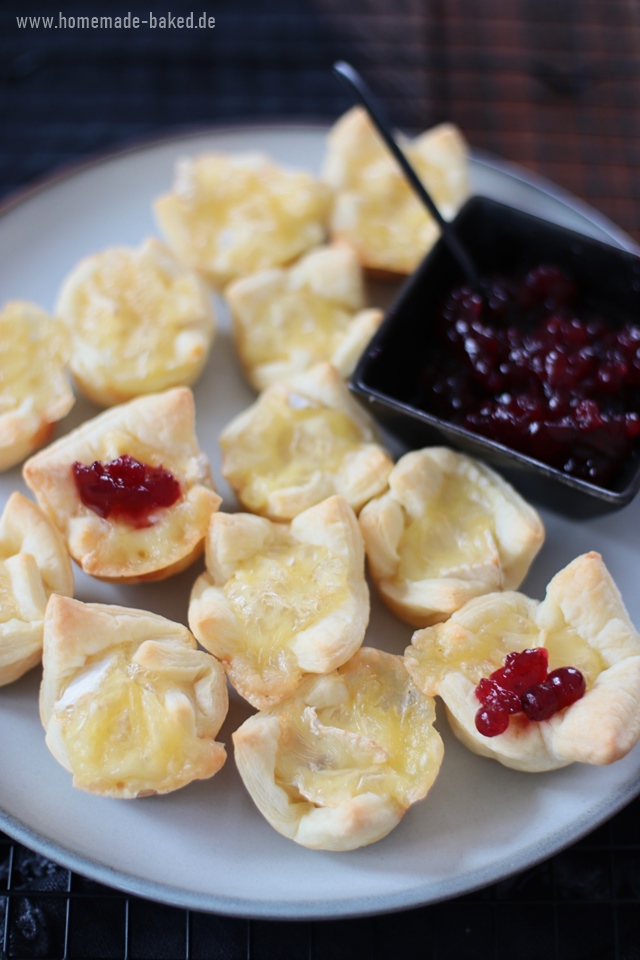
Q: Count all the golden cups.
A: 13